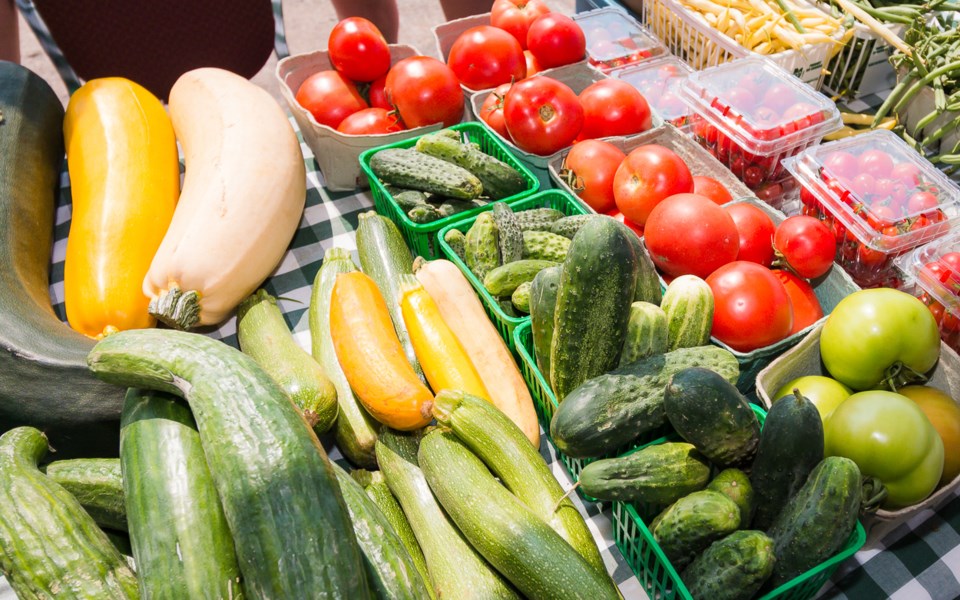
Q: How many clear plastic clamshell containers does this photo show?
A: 5